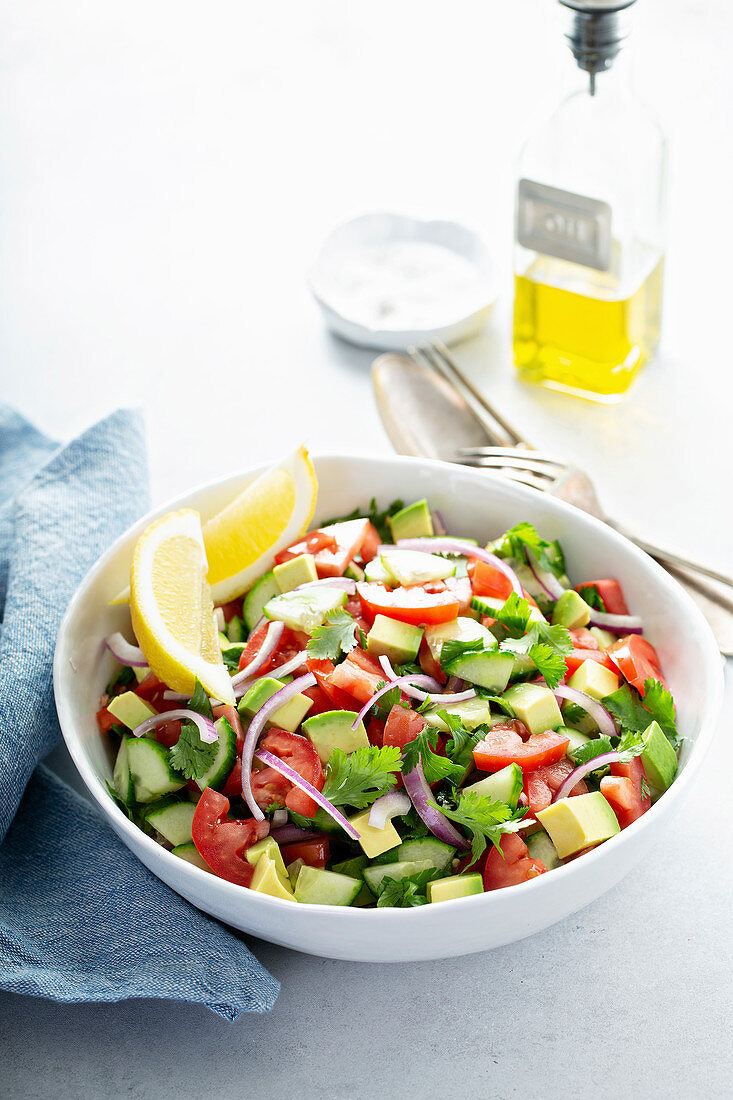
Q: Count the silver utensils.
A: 3